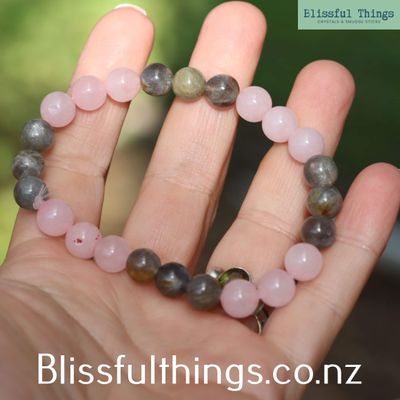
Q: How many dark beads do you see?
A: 12